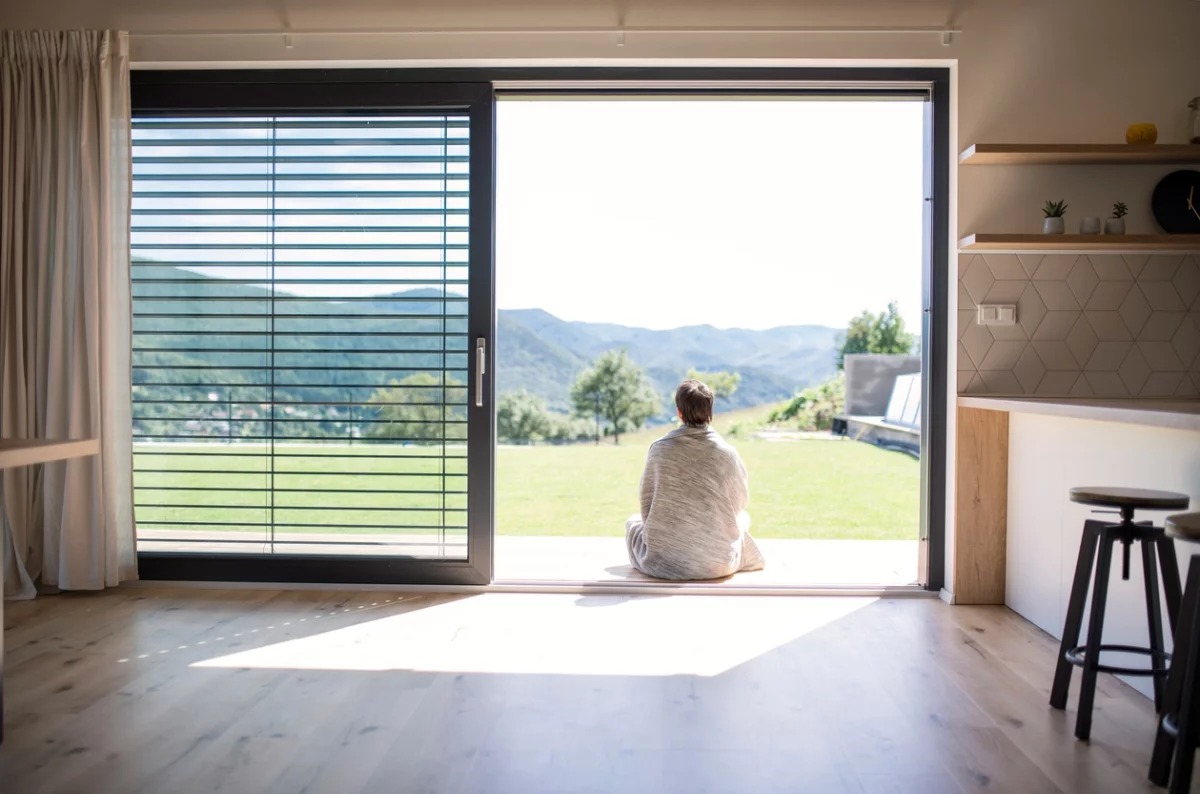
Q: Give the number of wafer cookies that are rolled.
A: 0